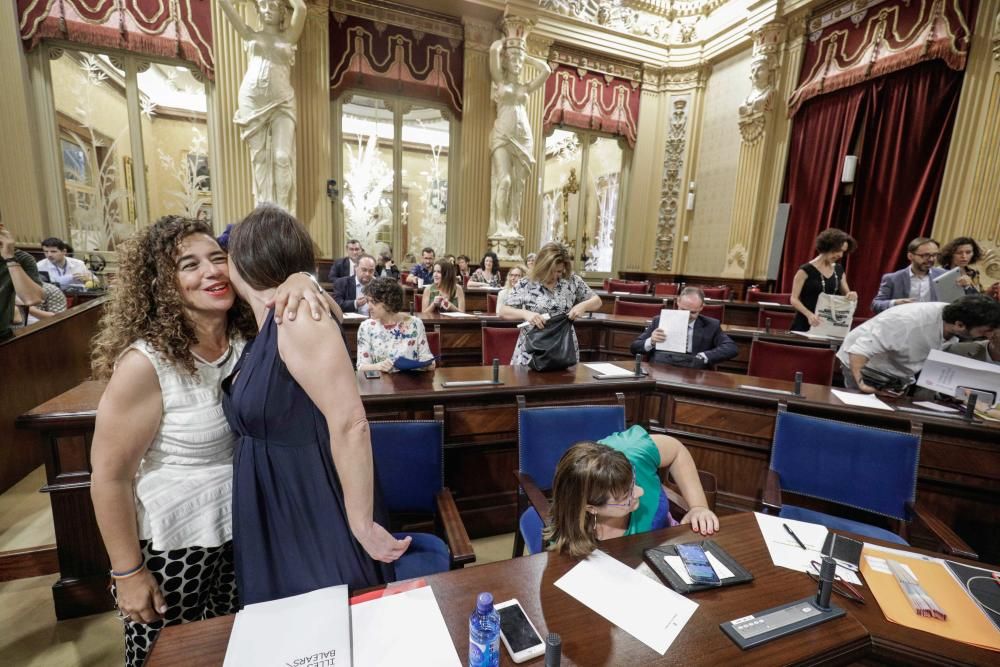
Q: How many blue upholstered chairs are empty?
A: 2